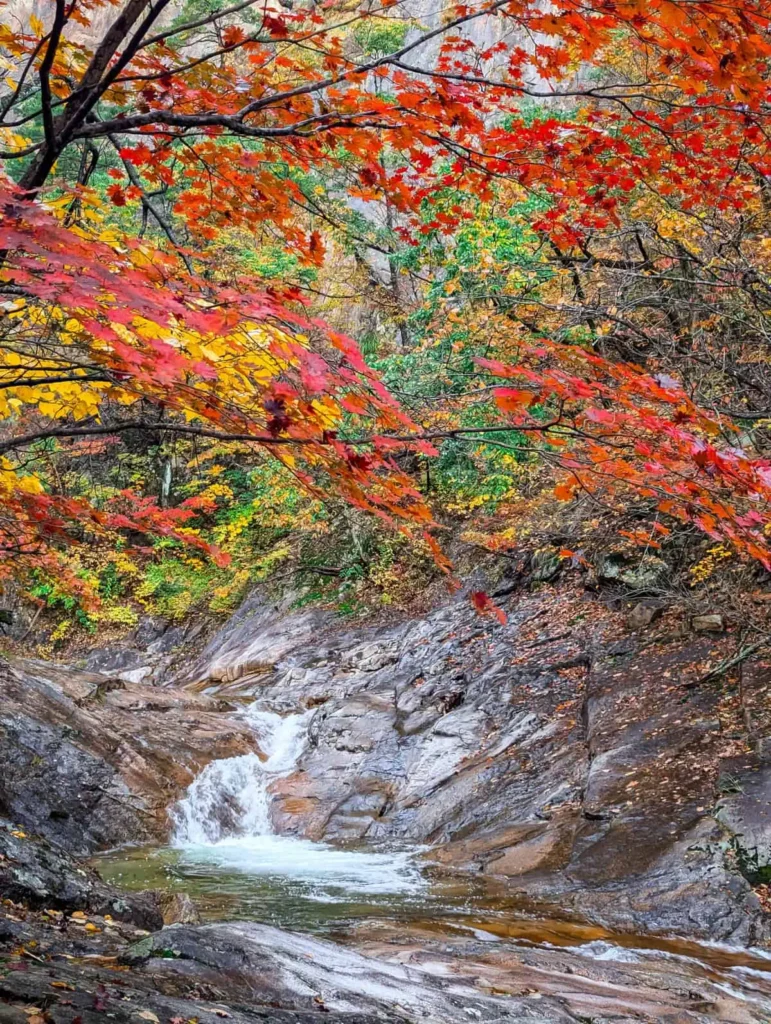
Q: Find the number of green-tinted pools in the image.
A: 1